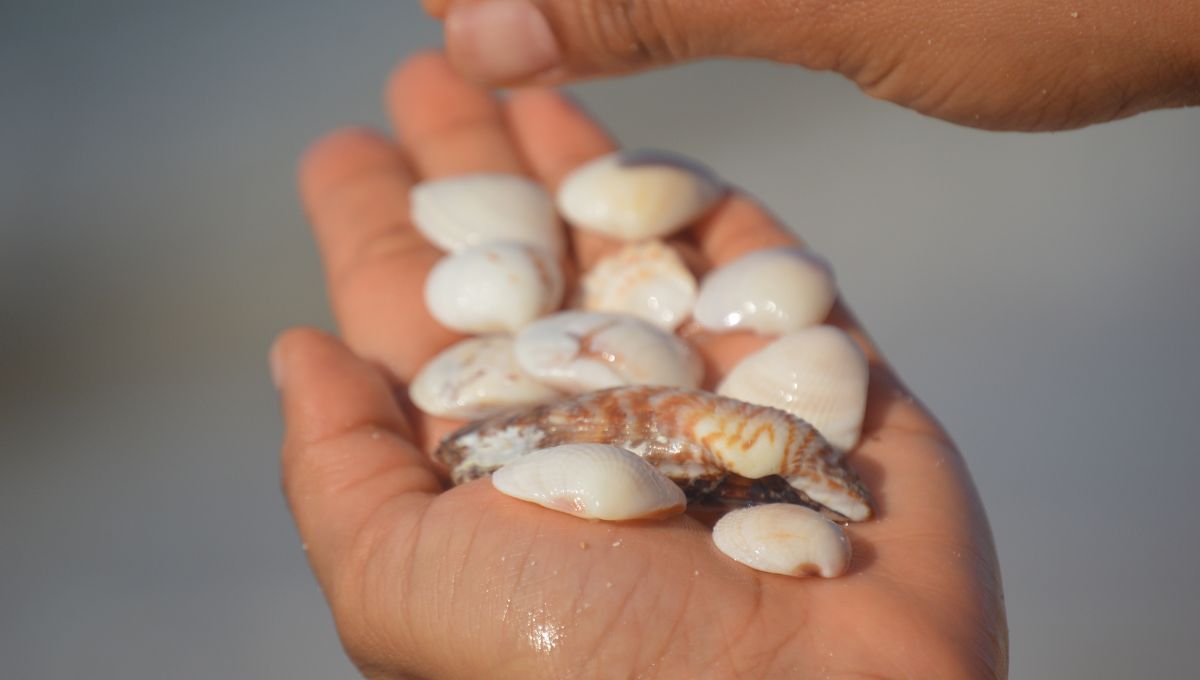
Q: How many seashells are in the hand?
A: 11